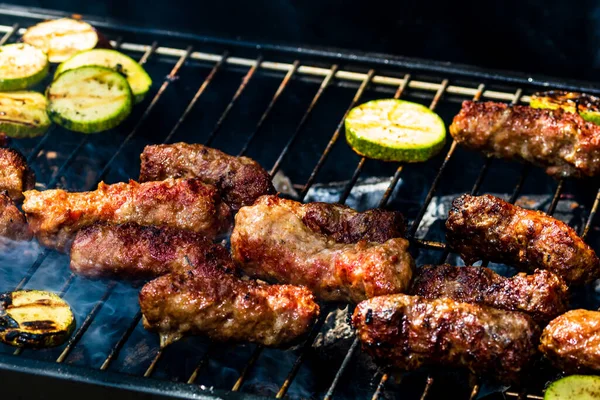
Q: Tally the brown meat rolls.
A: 13